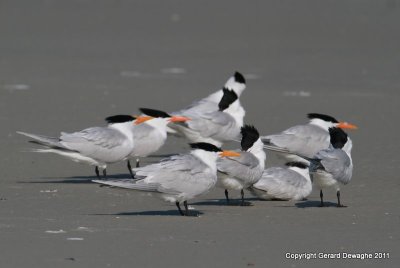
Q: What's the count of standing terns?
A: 8